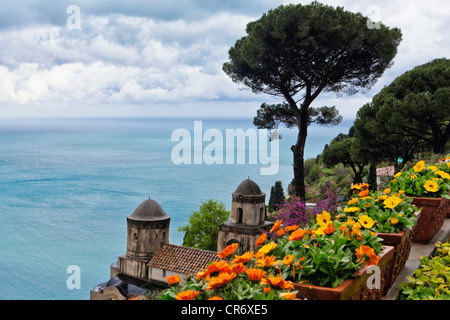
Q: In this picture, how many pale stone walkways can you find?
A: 1